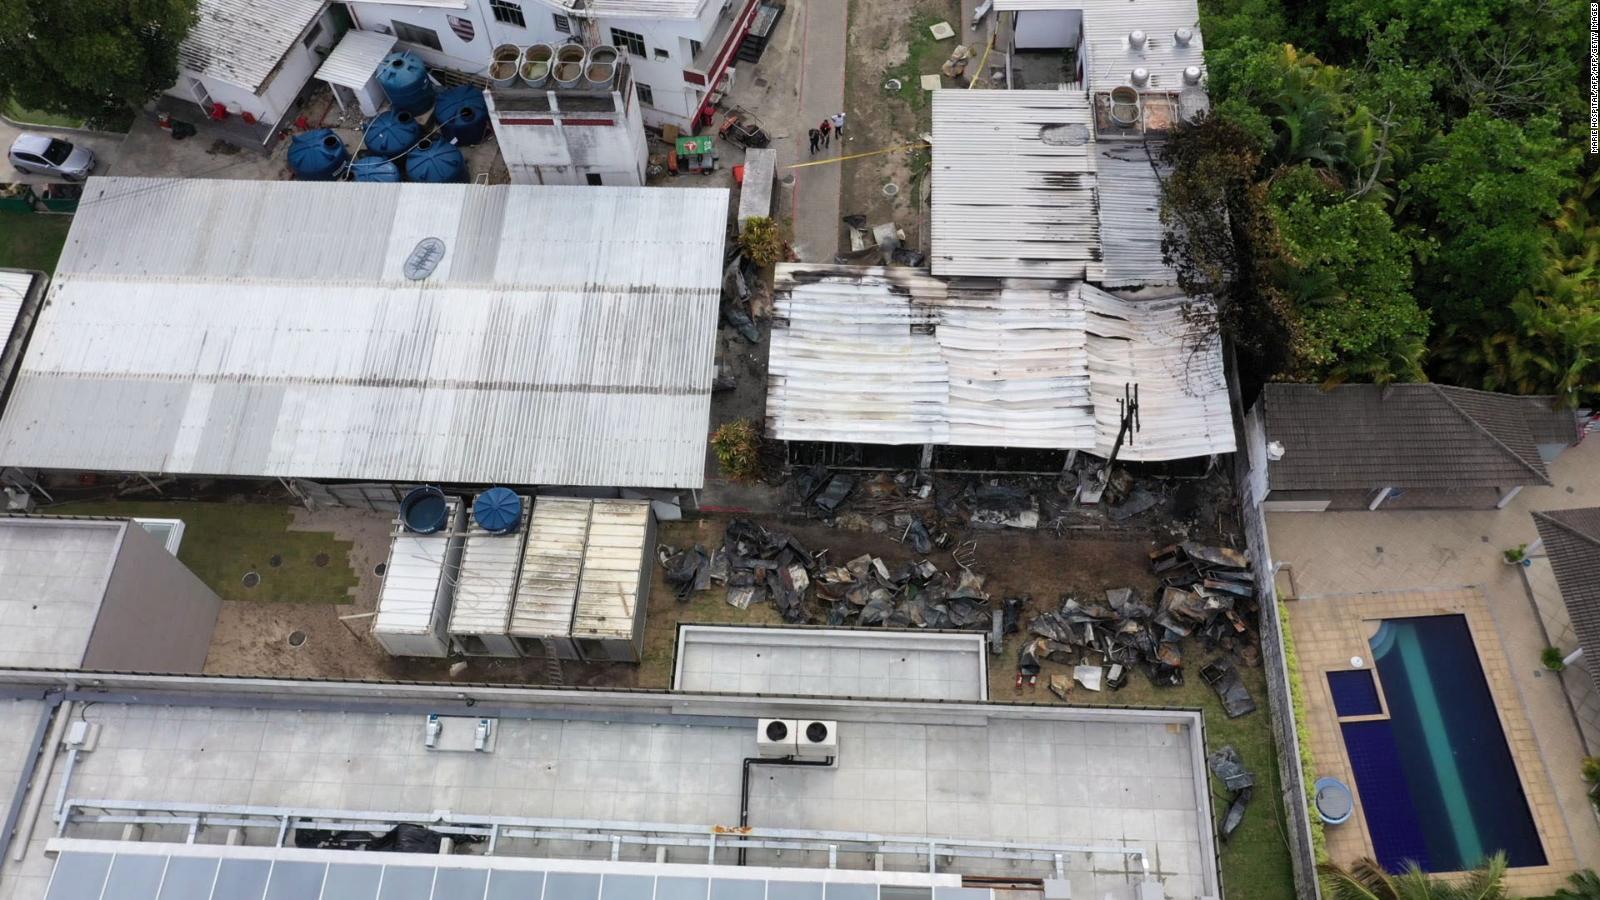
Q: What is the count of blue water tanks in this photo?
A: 8